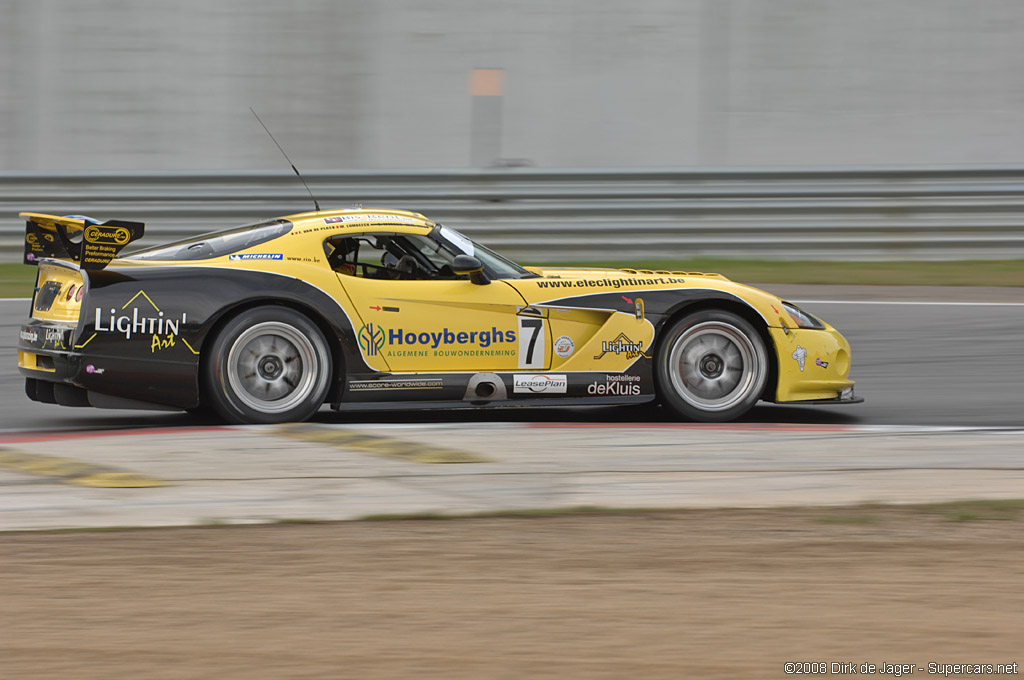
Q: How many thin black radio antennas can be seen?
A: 1